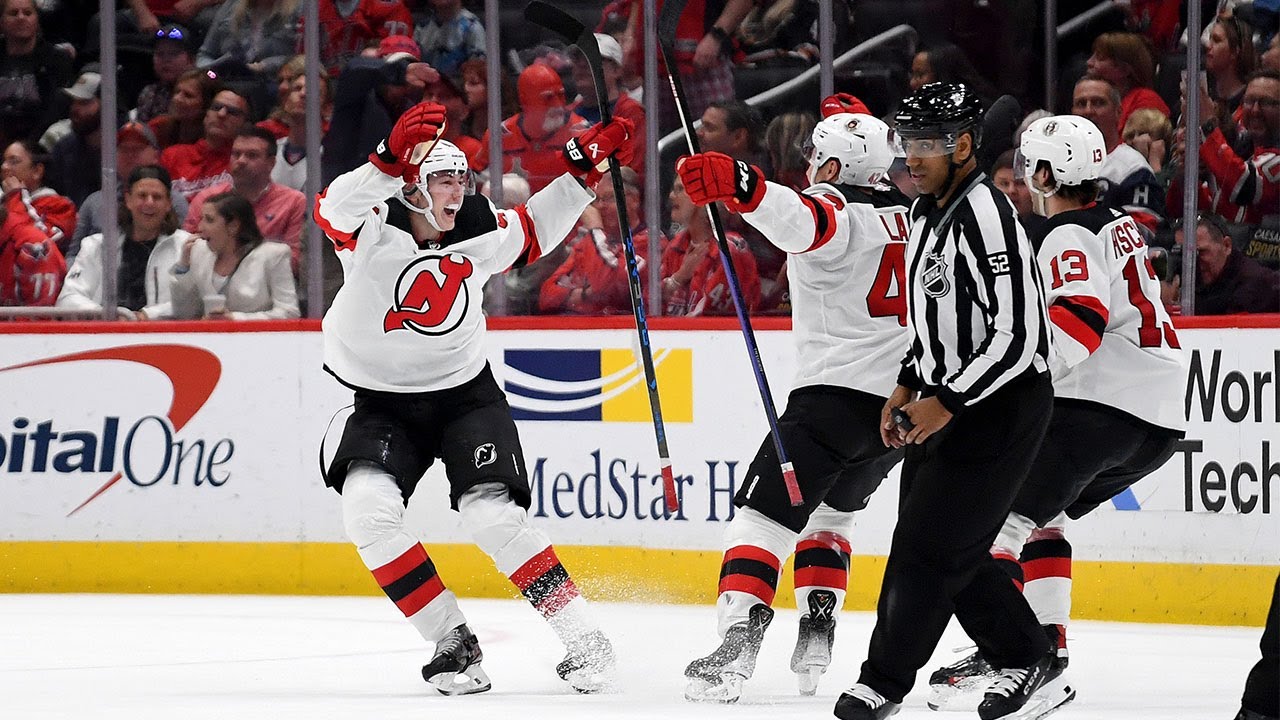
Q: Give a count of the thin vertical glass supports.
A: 7